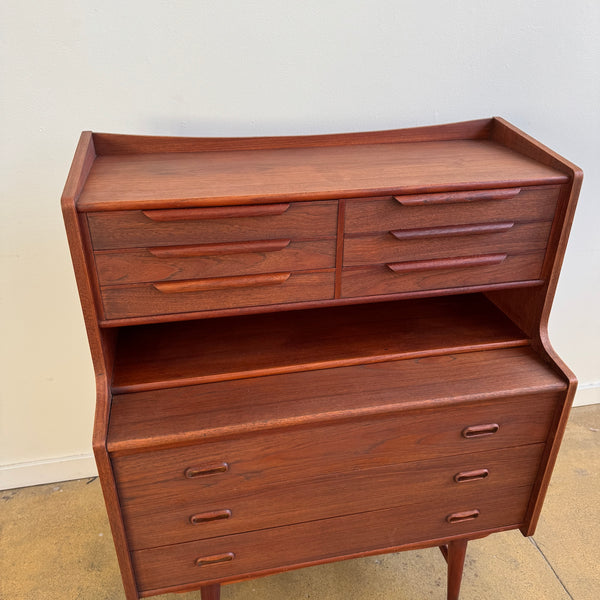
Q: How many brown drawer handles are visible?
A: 12